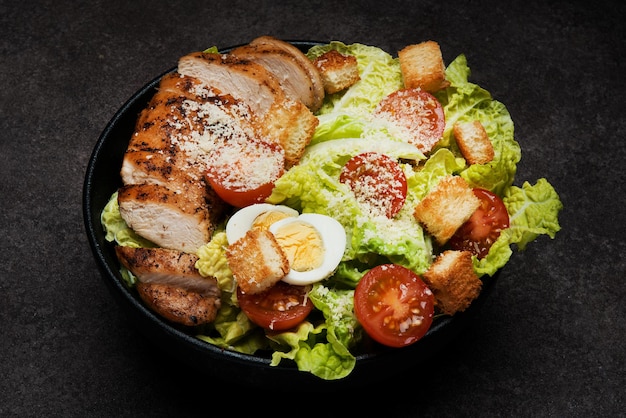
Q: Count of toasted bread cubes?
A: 7